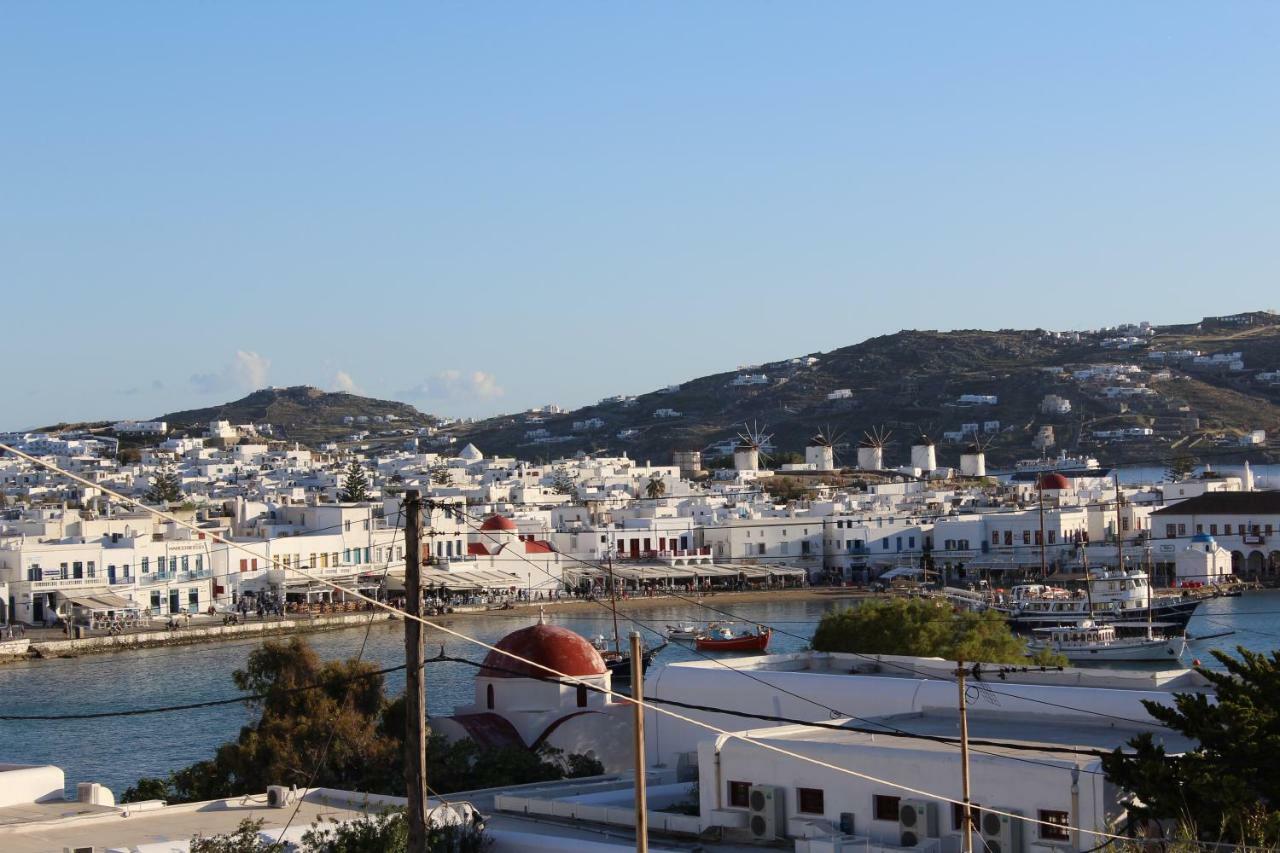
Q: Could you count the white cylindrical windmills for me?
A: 5